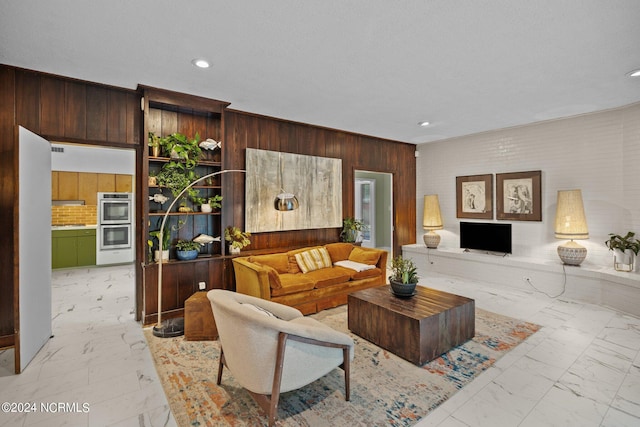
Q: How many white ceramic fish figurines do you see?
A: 3